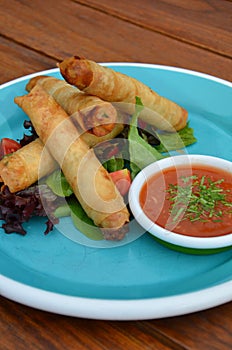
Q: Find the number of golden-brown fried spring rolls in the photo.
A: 4